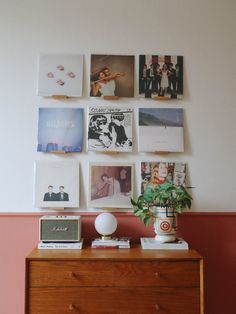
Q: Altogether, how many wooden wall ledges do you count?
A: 8